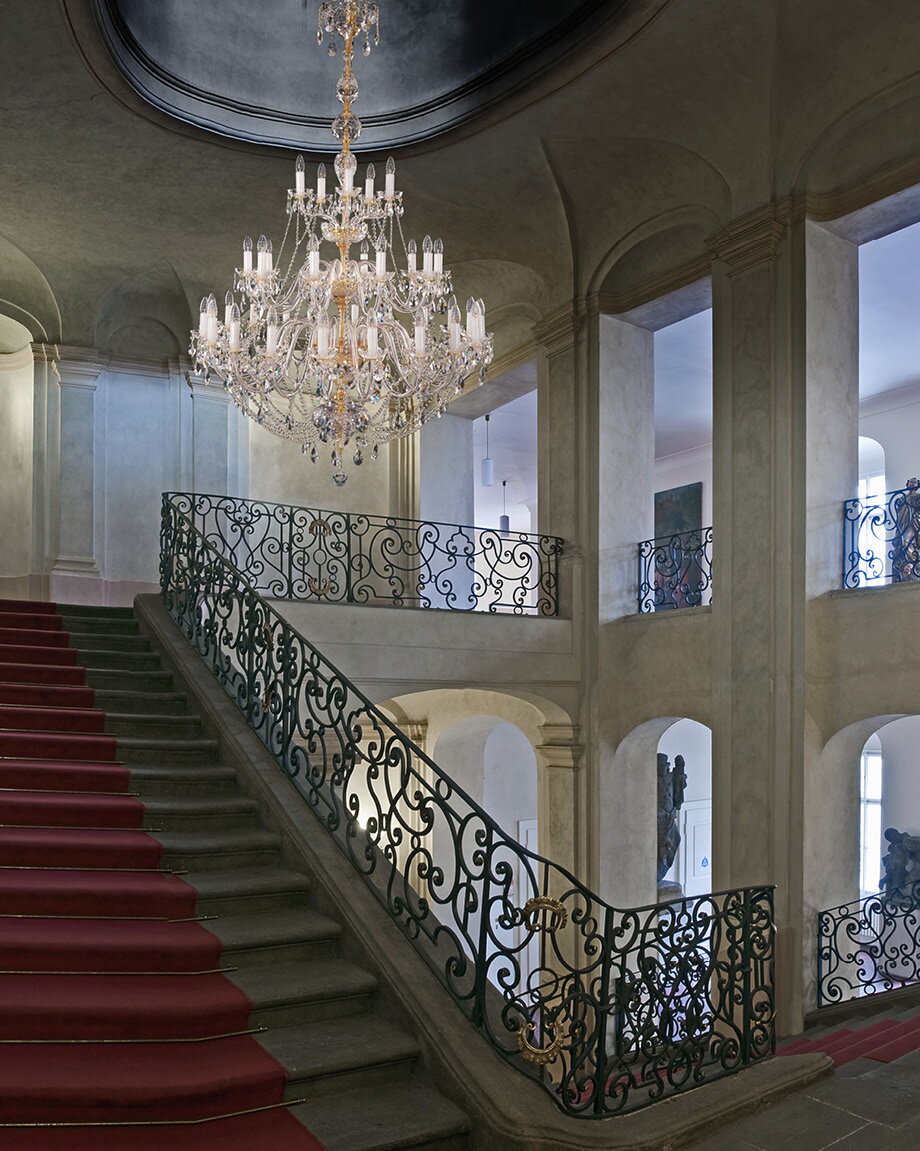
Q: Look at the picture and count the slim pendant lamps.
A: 2